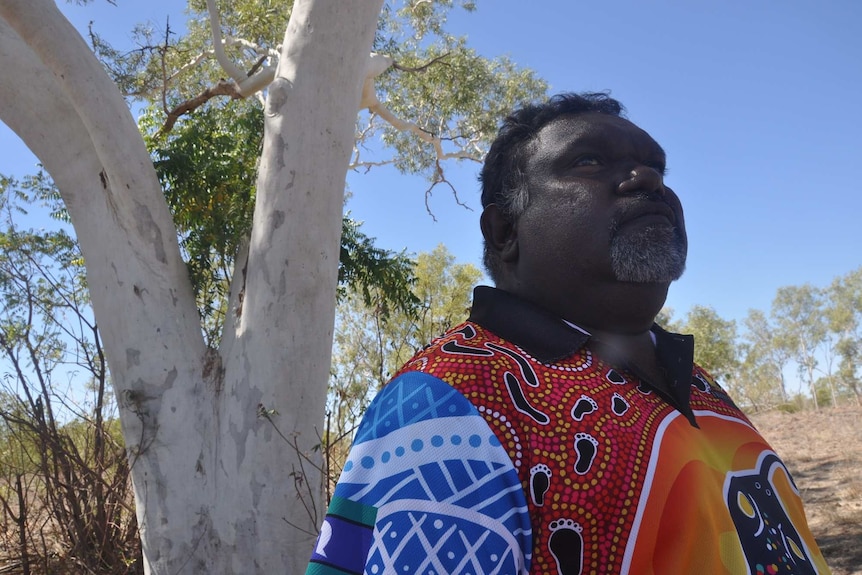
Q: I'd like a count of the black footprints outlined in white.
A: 8